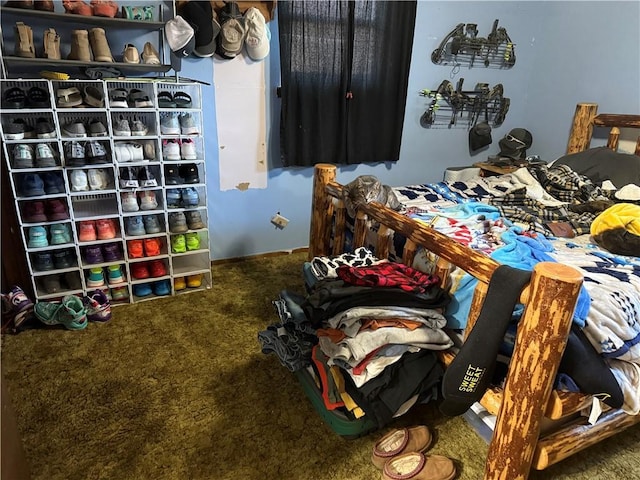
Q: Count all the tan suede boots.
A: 4